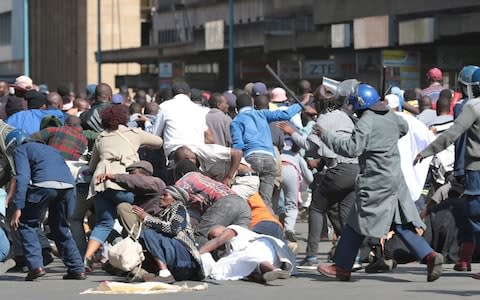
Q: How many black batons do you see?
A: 1